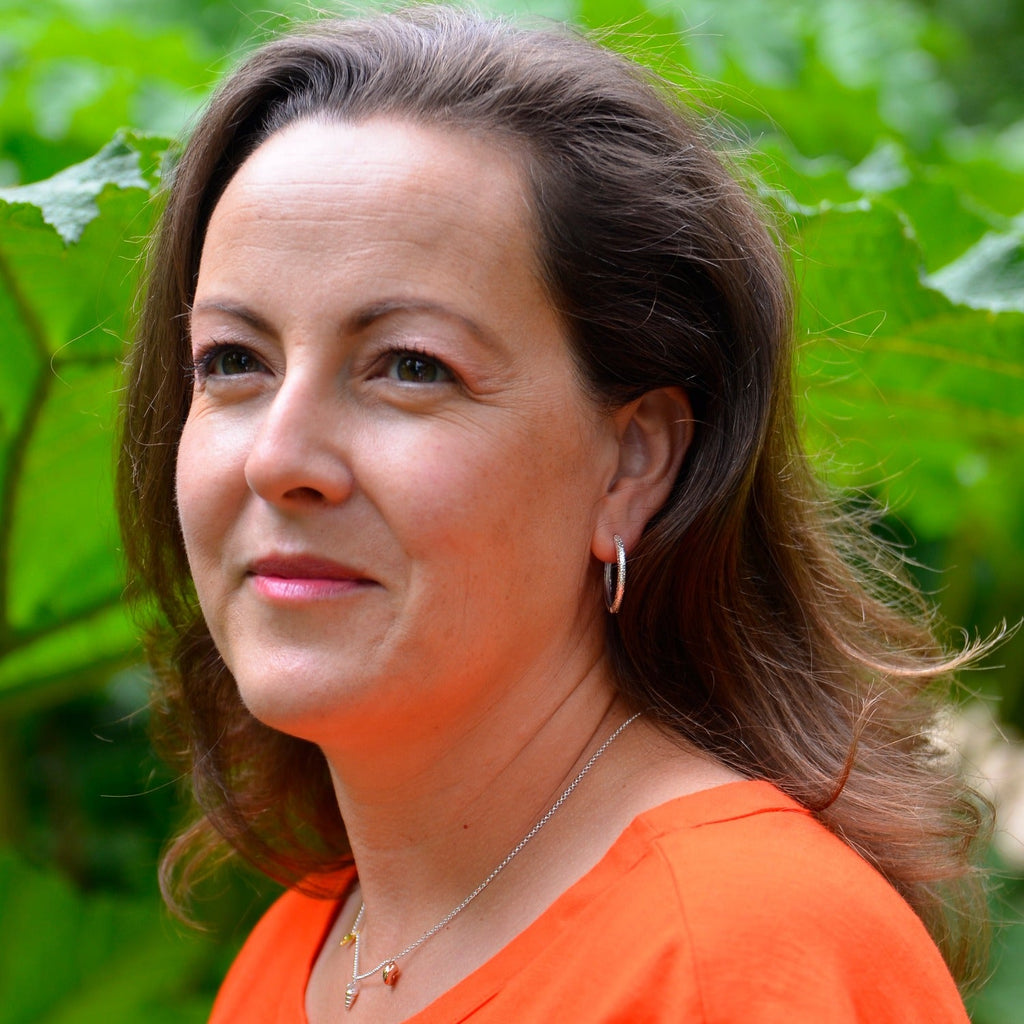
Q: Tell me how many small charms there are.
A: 3